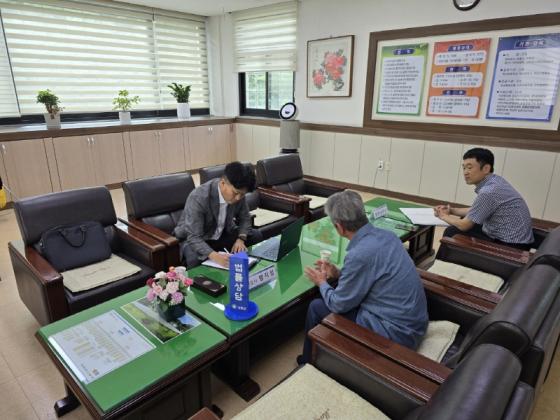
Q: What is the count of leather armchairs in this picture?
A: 8